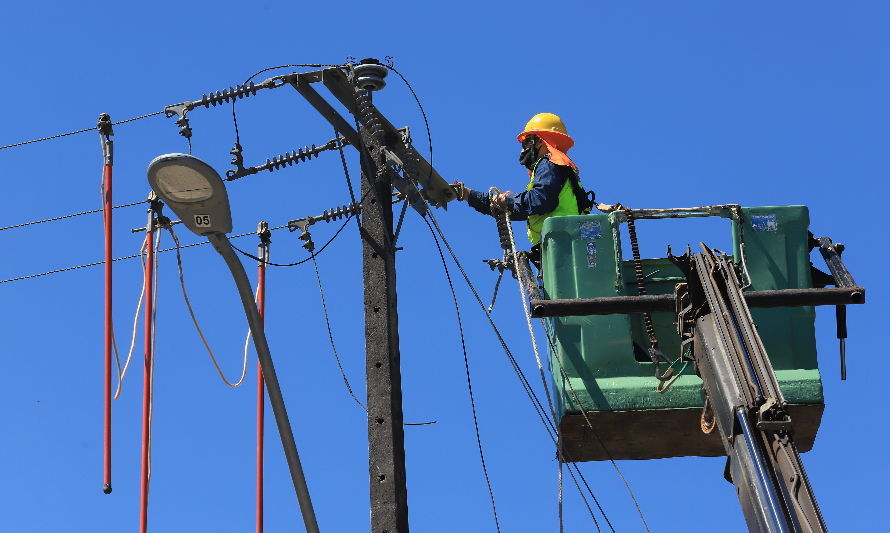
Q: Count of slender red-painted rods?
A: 3